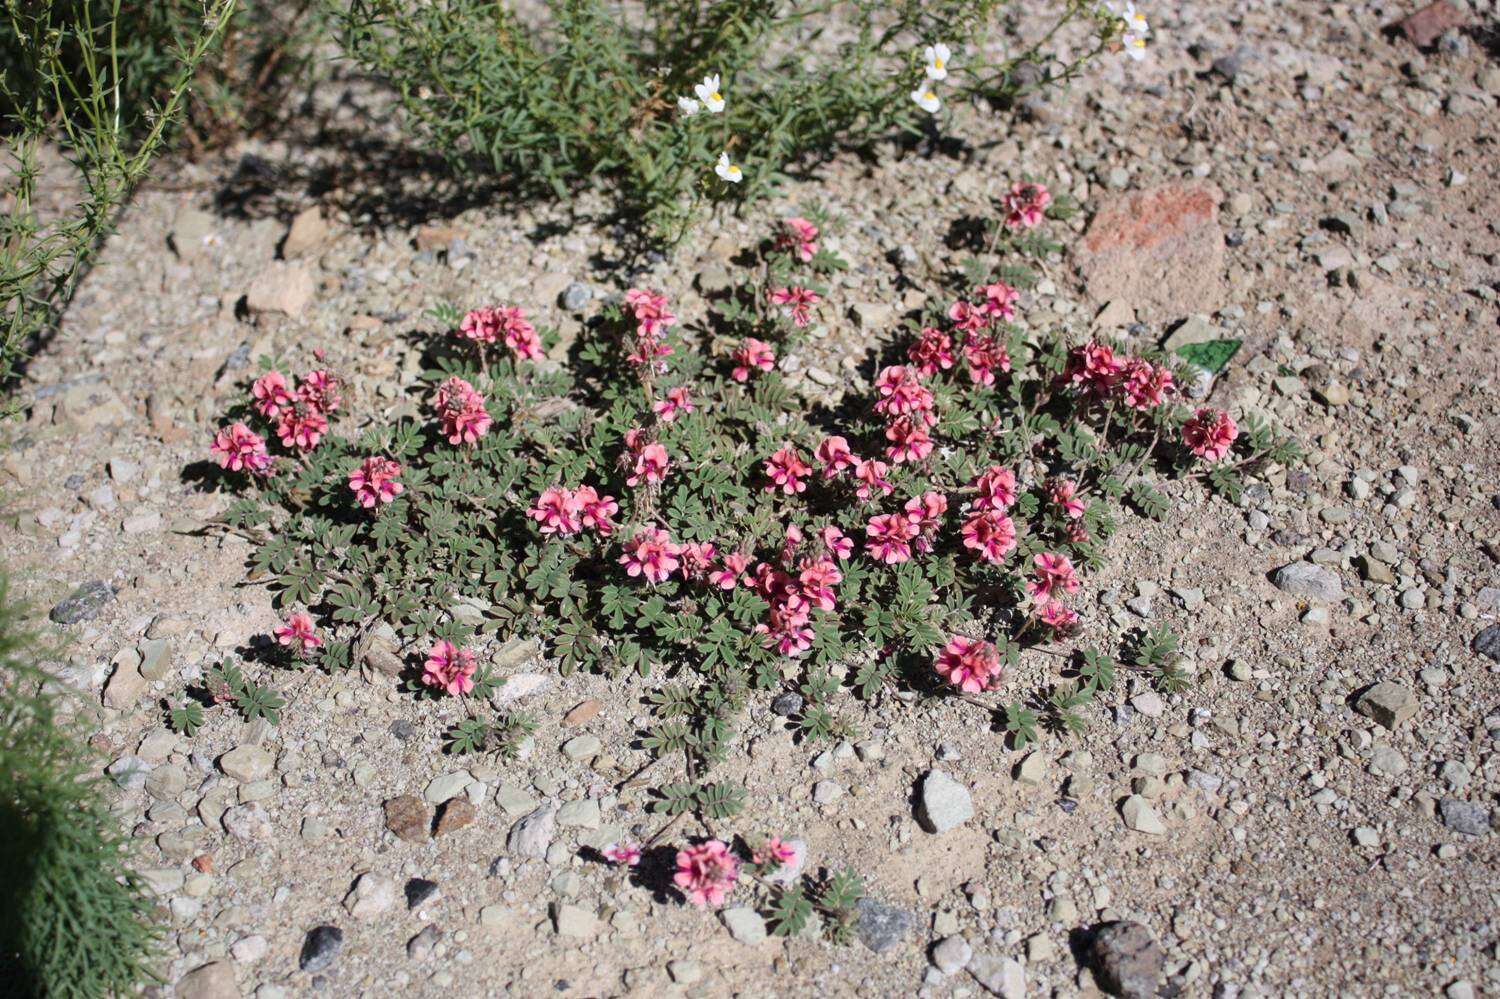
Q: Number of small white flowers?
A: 7